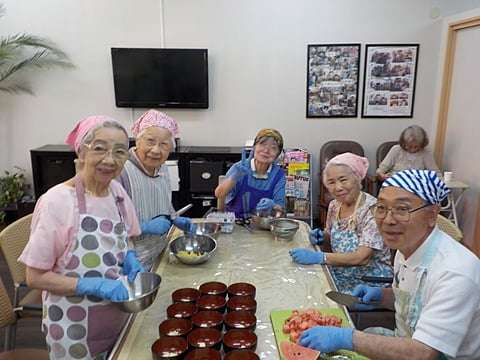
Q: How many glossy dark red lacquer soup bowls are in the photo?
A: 14